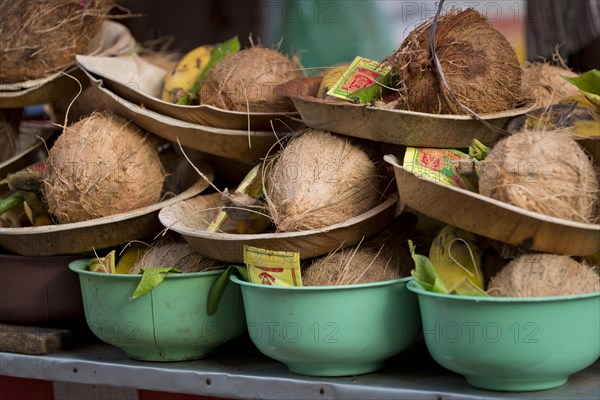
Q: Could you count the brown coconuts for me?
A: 10